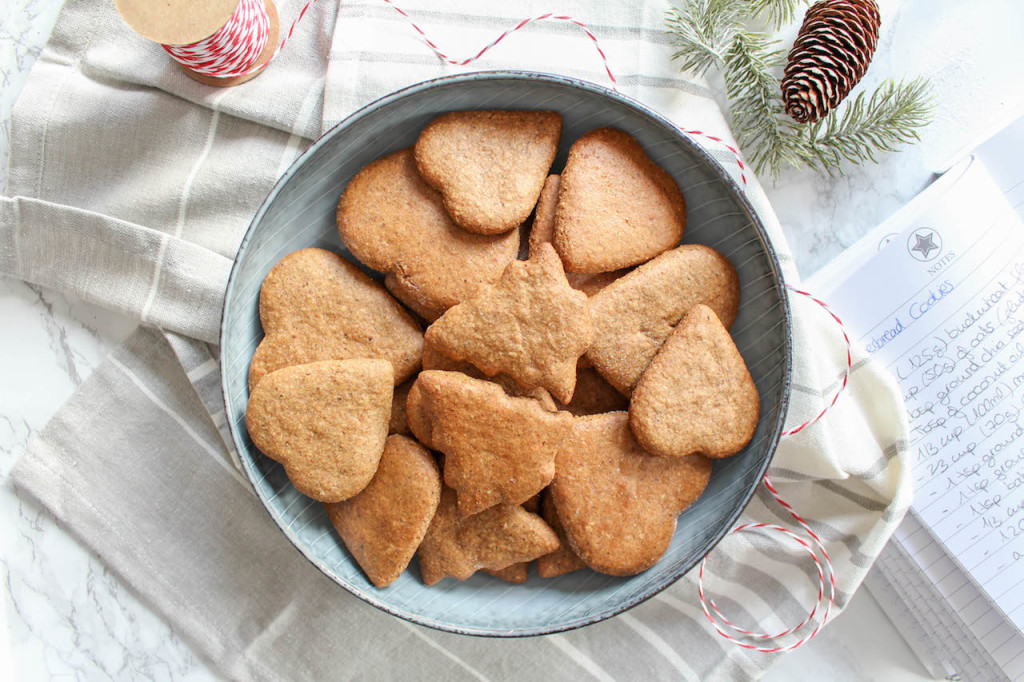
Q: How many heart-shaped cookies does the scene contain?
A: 9